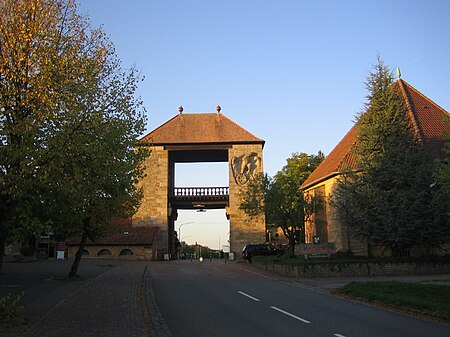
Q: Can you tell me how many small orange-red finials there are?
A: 2